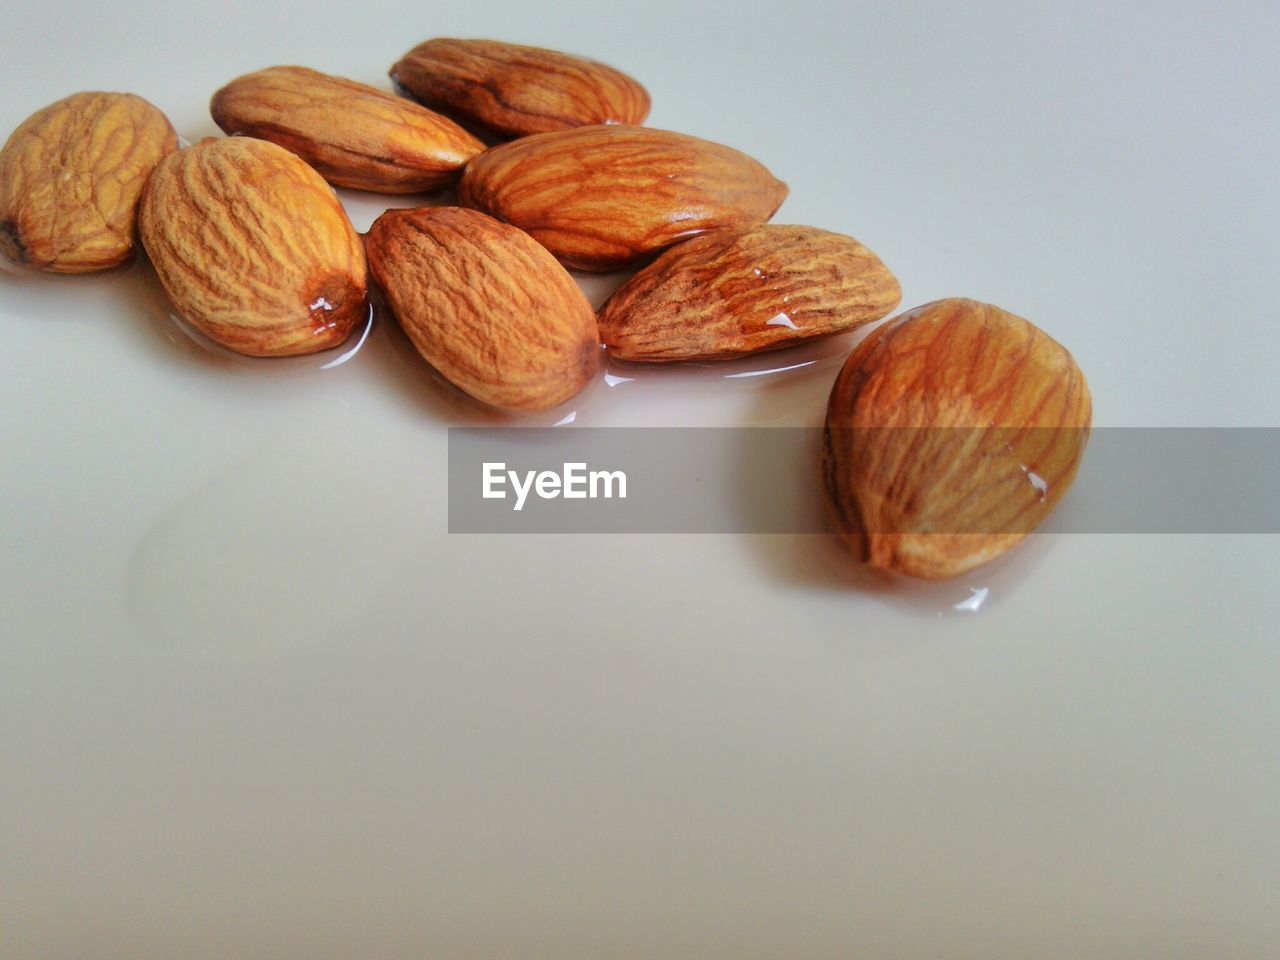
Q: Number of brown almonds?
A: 8